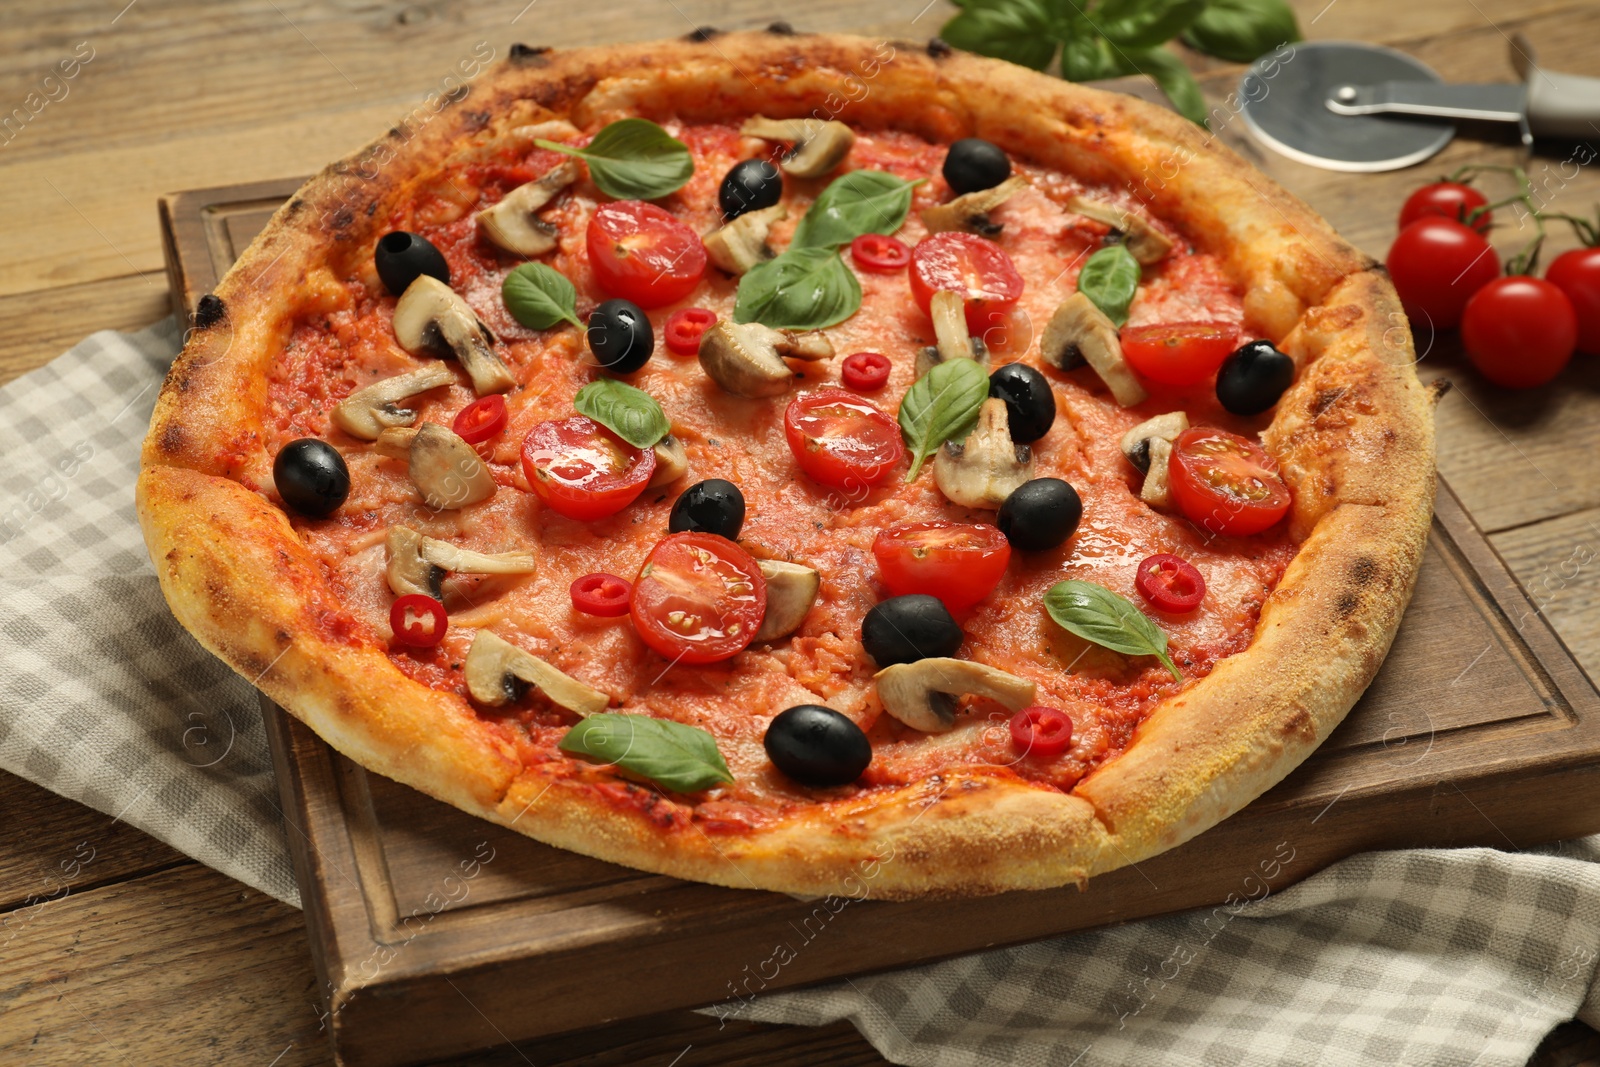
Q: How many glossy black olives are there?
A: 11